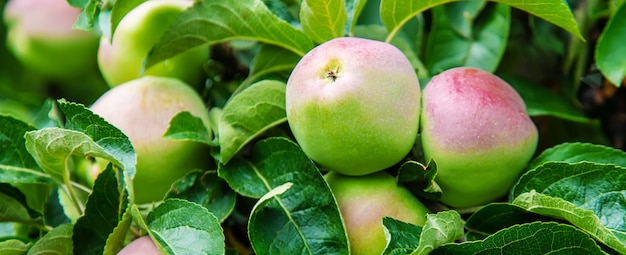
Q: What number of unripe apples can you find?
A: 7